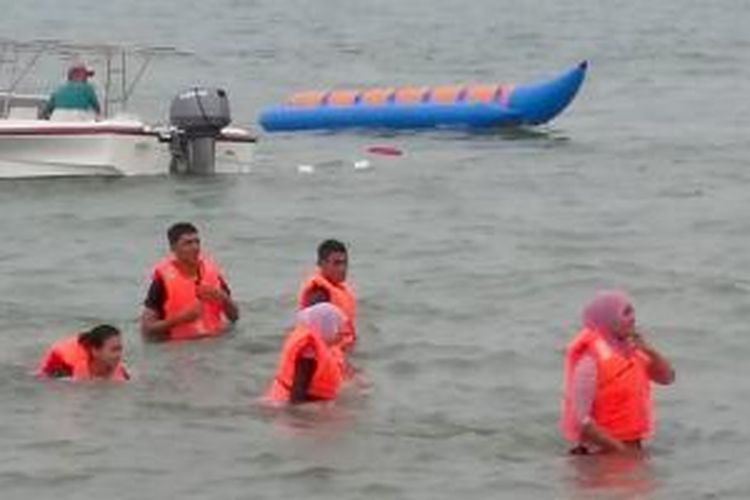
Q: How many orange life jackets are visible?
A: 5